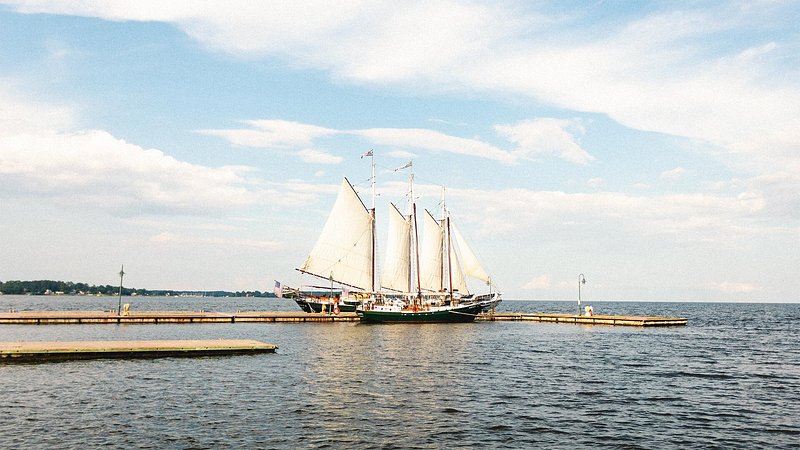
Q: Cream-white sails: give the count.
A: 5